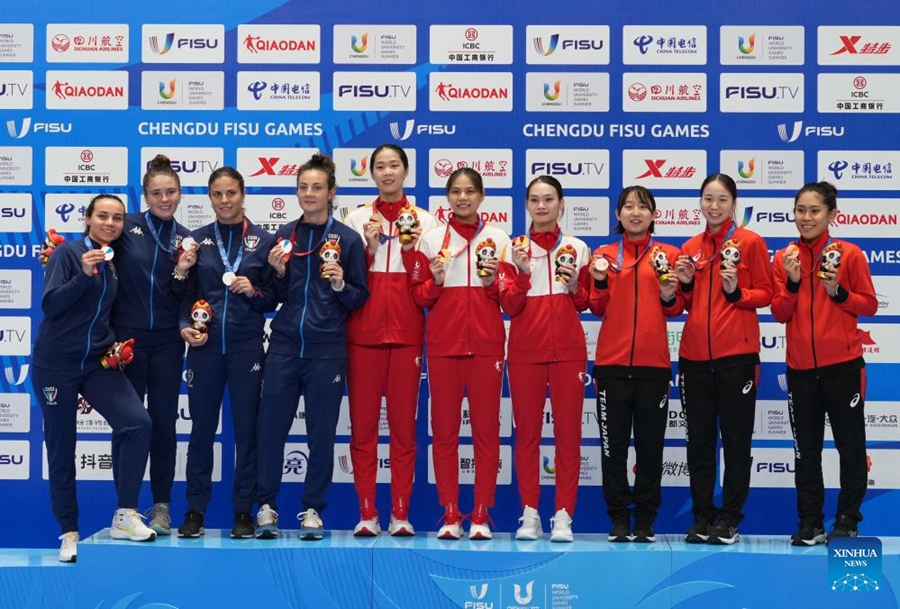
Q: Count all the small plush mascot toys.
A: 10